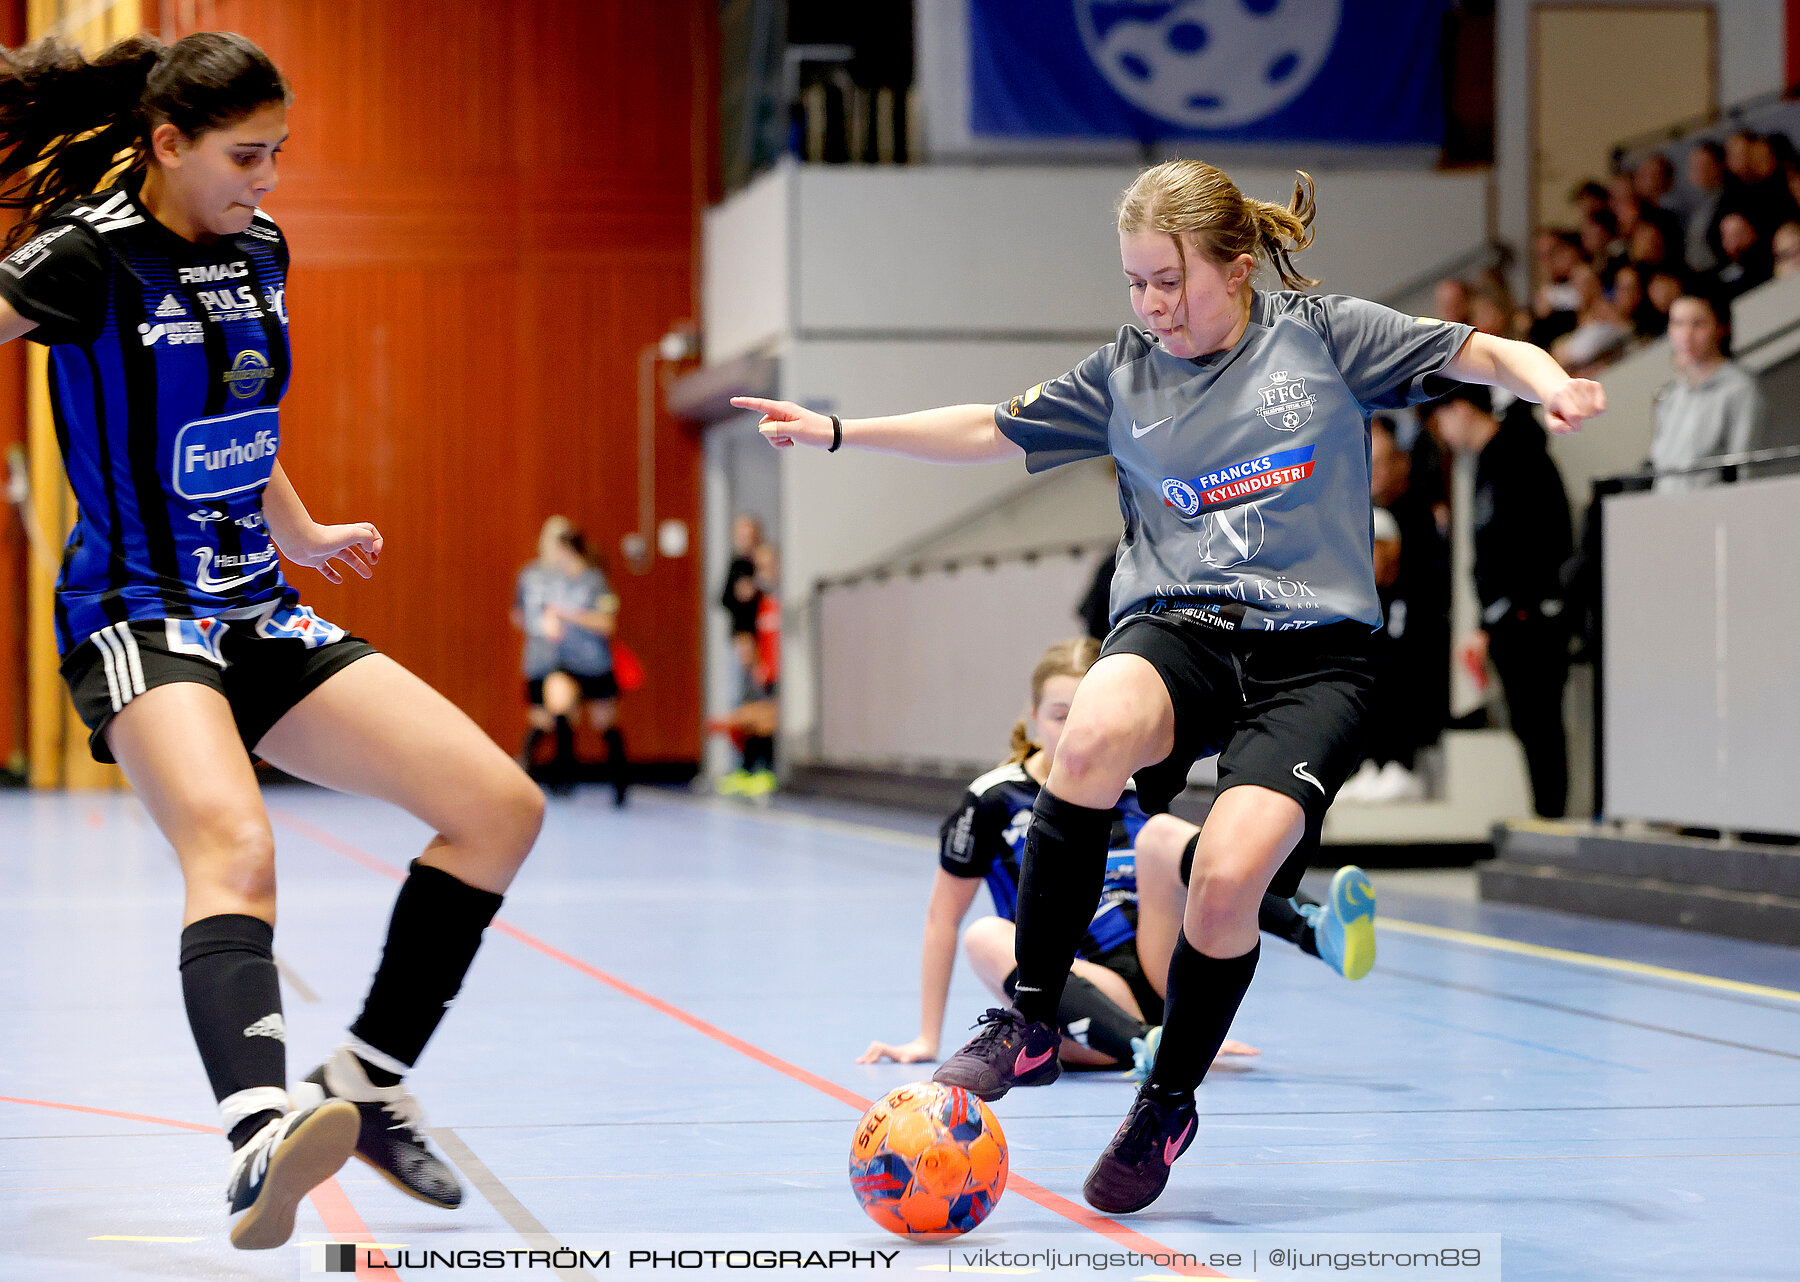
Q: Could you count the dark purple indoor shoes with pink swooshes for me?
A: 2